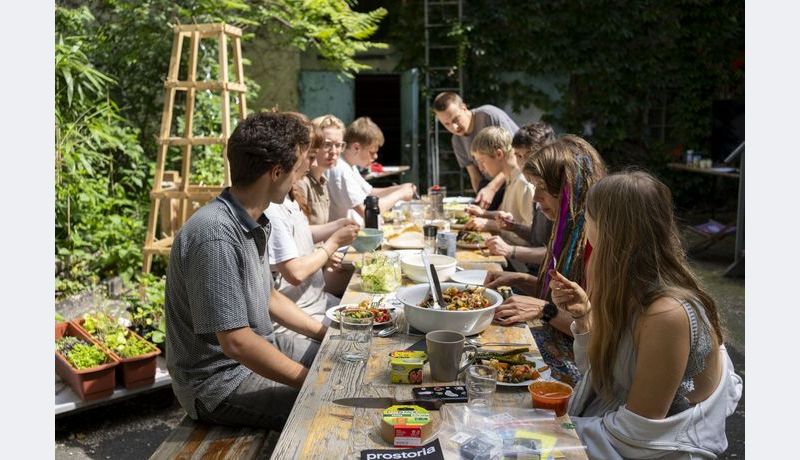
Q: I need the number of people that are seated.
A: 9